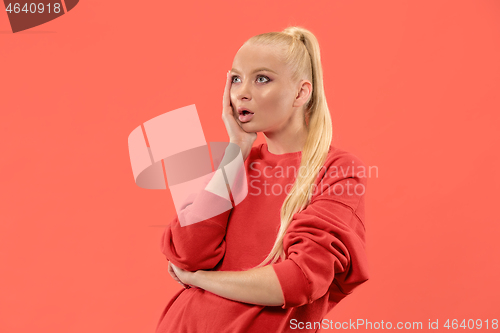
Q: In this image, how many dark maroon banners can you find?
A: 1